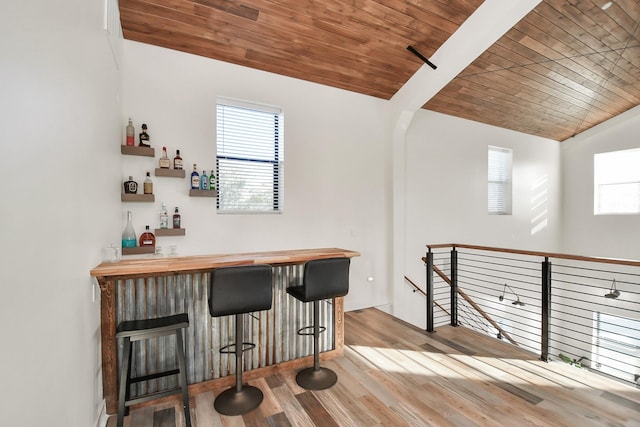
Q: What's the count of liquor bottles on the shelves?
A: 13